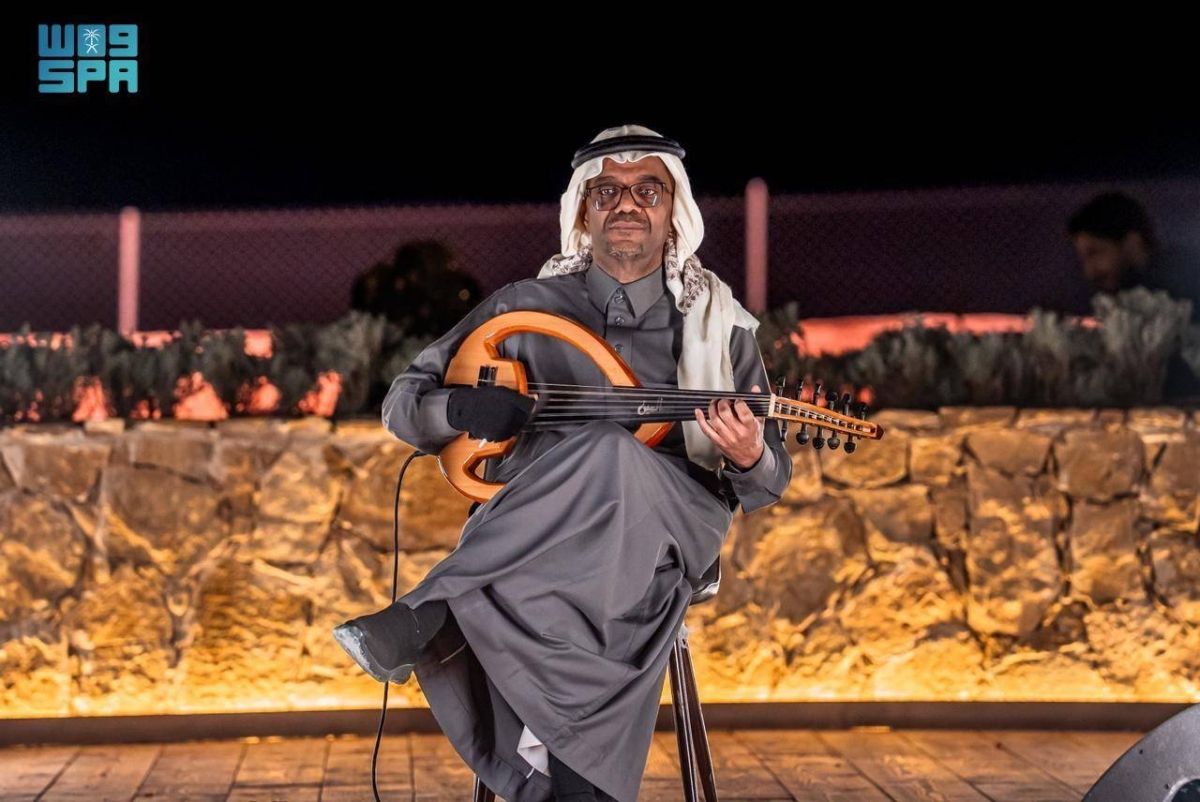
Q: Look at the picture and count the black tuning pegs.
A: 11